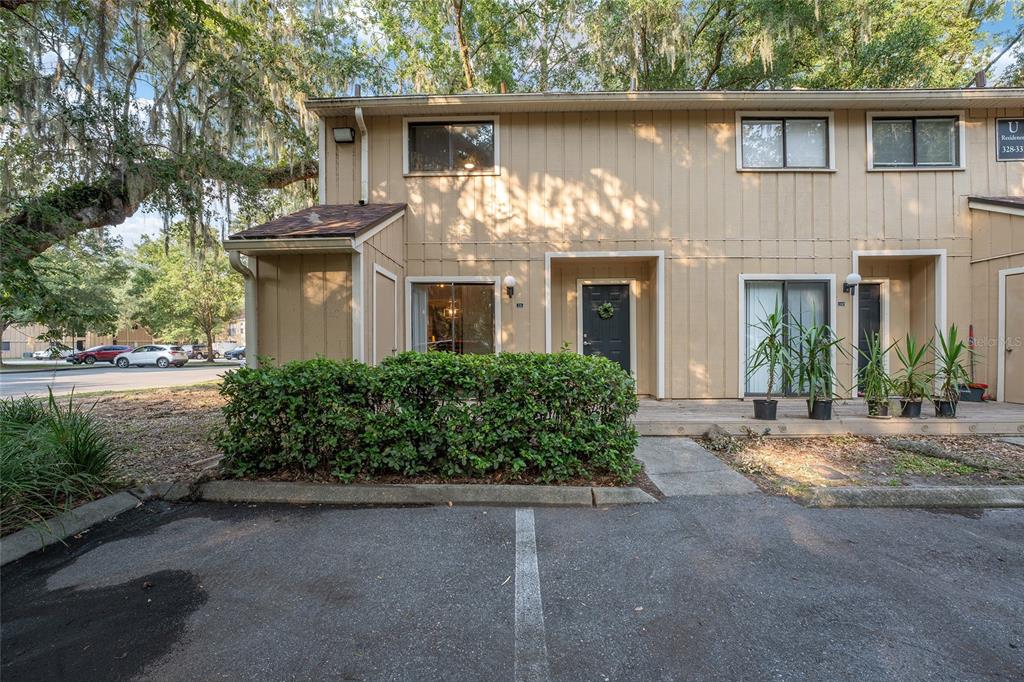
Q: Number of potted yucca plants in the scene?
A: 5